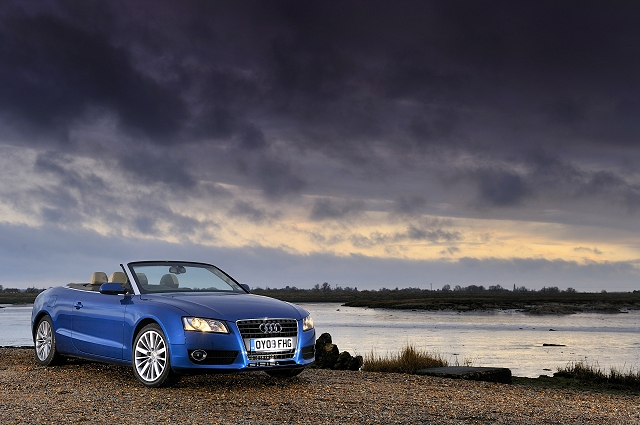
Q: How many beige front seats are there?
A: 2